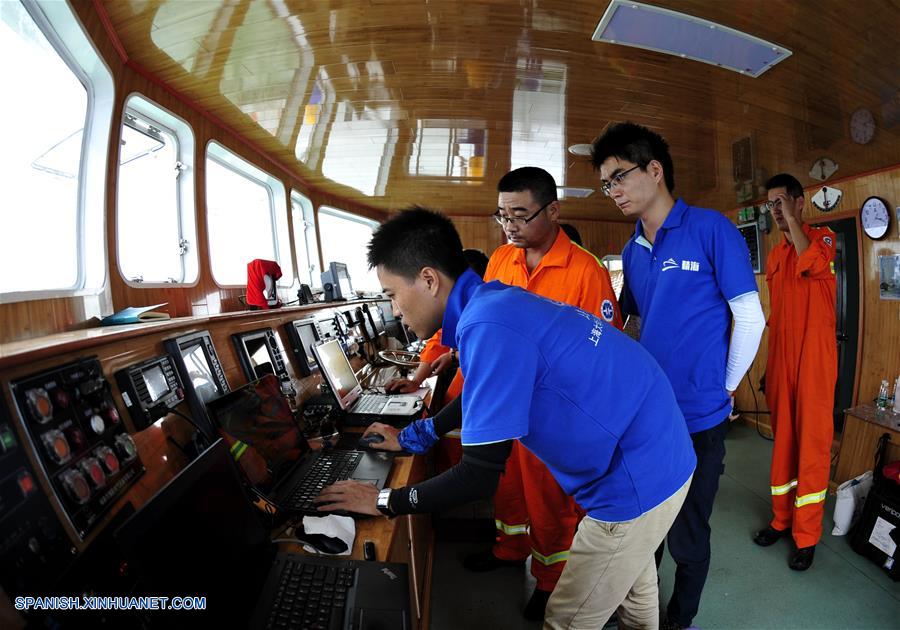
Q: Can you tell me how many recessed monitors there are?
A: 4